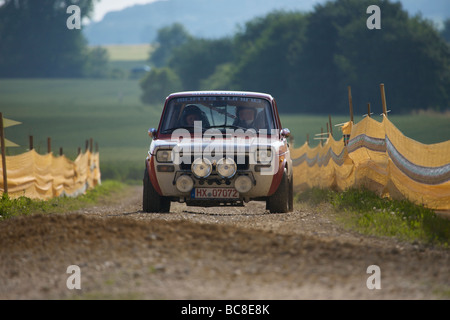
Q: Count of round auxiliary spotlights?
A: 4